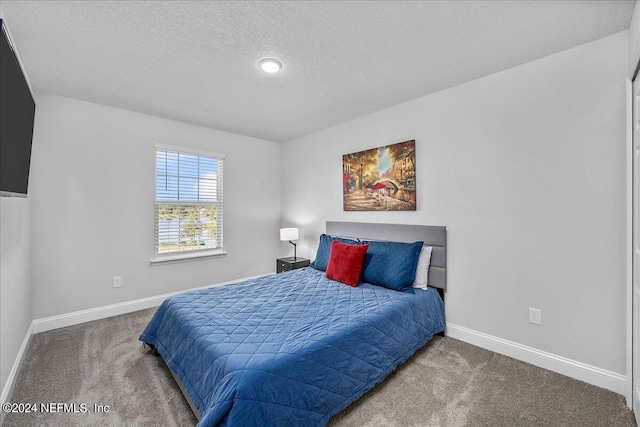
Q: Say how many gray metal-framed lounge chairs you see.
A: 0